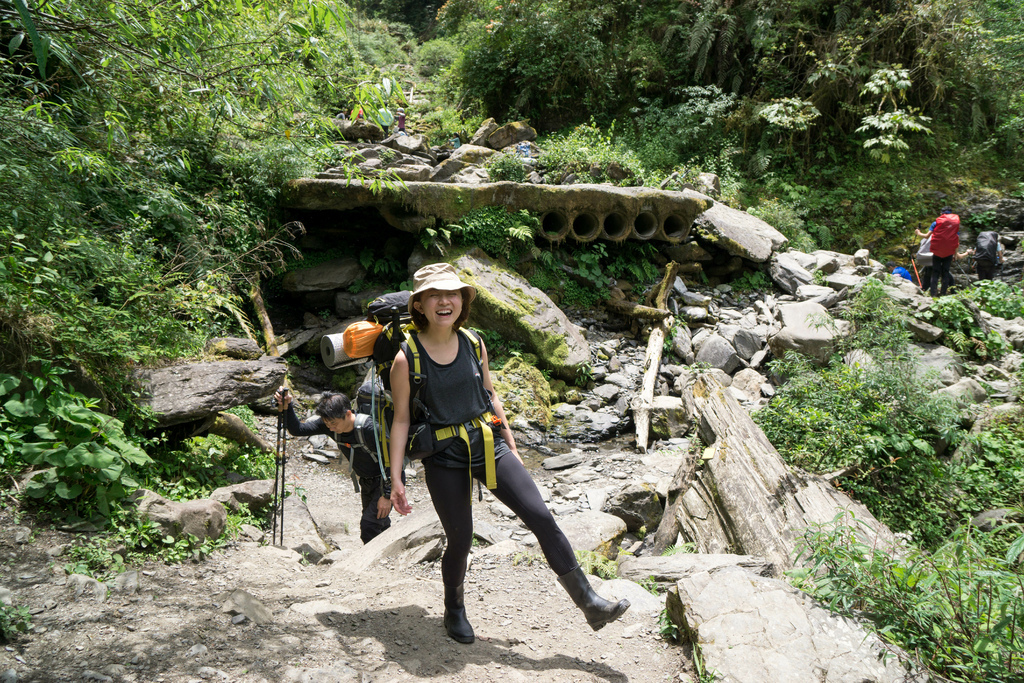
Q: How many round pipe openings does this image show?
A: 5